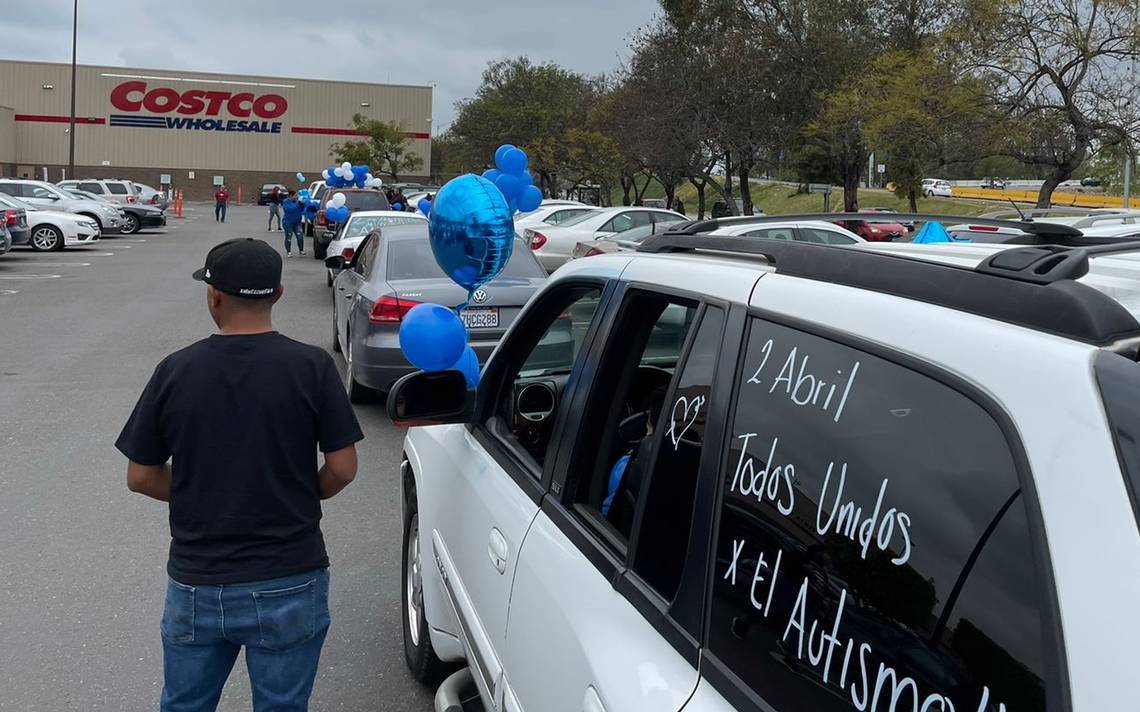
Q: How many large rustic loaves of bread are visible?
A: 0